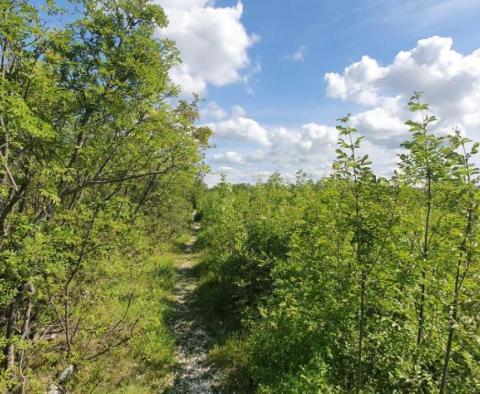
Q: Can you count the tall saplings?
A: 3